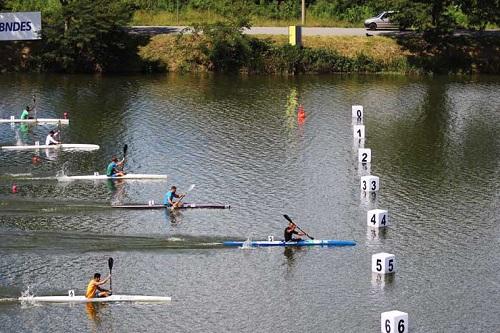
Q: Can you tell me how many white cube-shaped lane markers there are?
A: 7